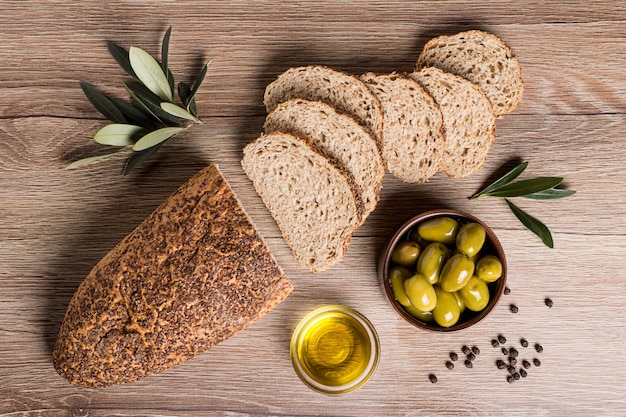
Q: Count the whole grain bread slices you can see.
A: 6